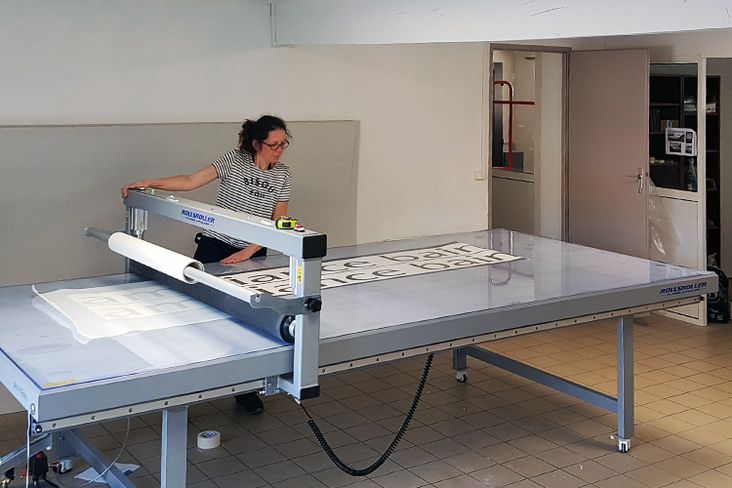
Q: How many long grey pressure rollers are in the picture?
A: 1